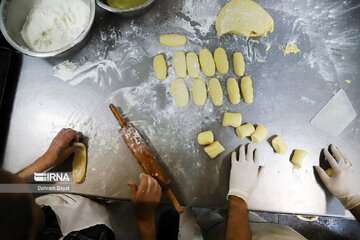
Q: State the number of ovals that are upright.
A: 11